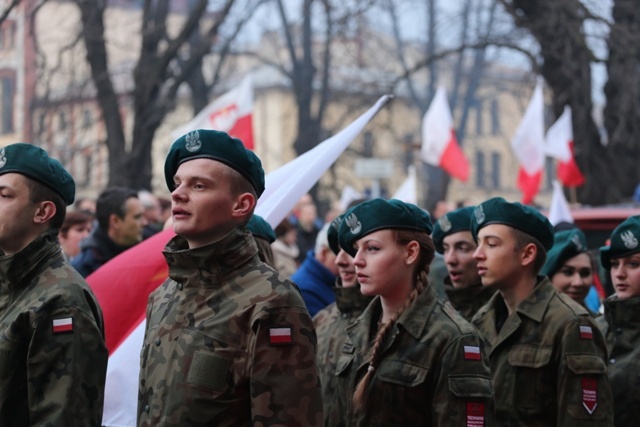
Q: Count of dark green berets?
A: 9